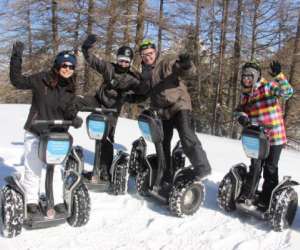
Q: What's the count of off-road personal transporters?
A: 4